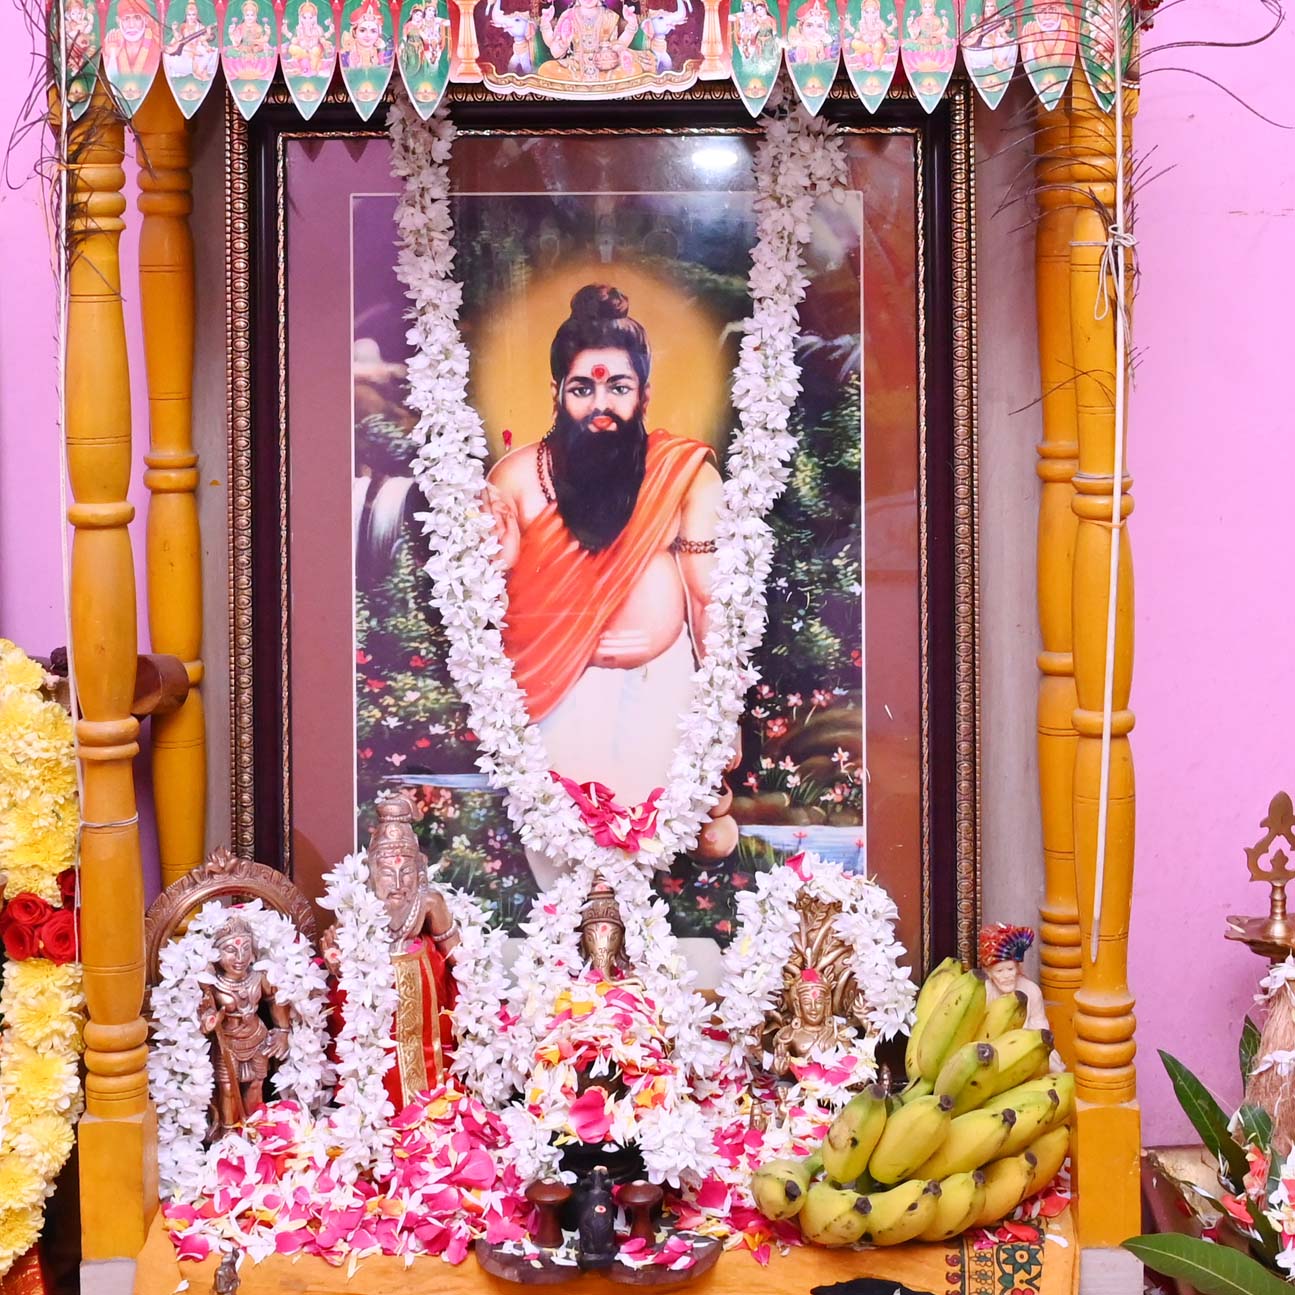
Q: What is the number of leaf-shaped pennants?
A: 14